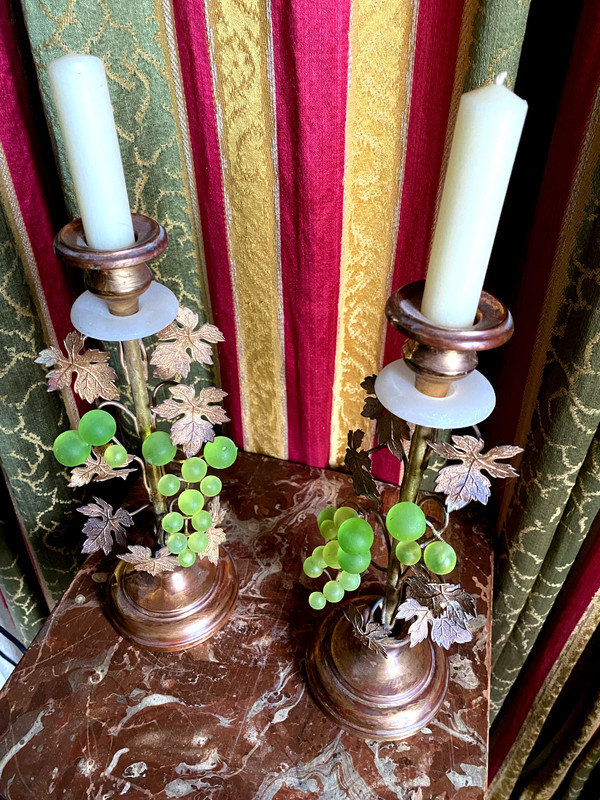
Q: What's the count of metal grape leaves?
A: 13